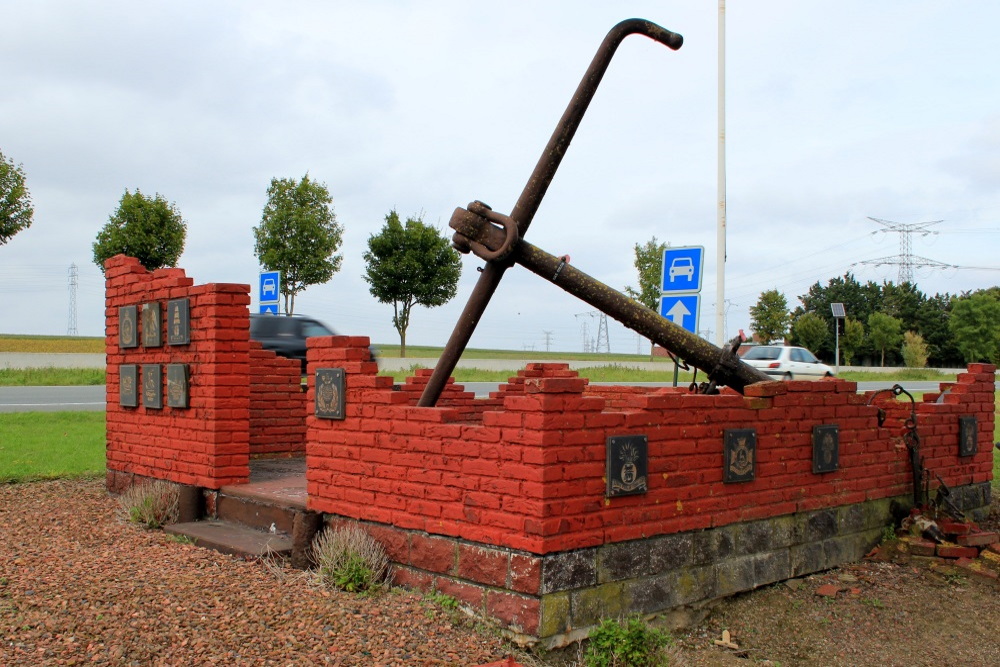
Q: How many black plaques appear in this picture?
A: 11